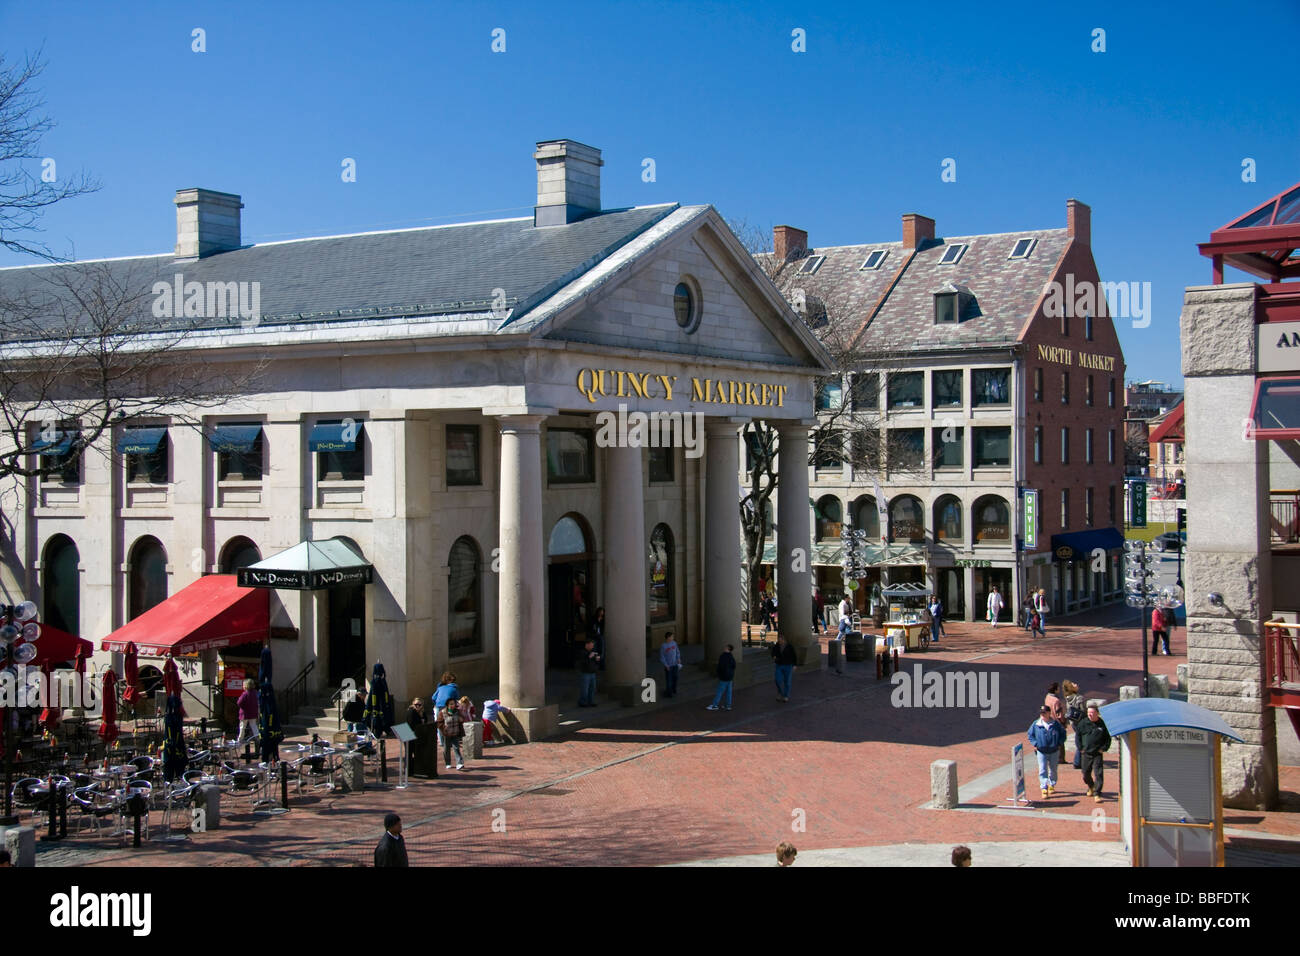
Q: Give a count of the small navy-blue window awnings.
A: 4